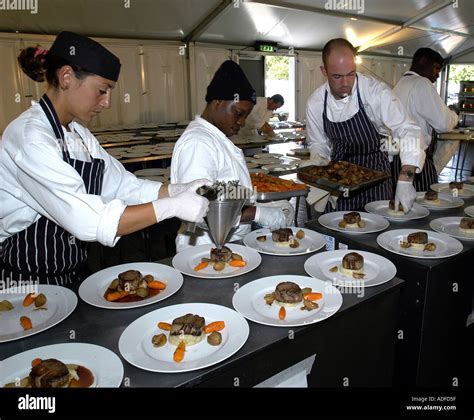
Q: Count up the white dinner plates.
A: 15